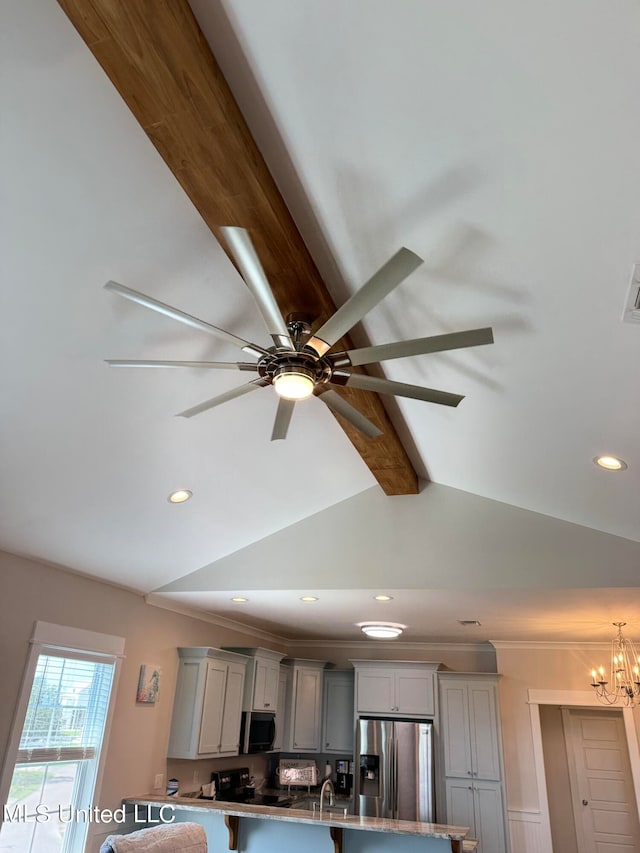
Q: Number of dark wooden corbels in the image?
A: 3